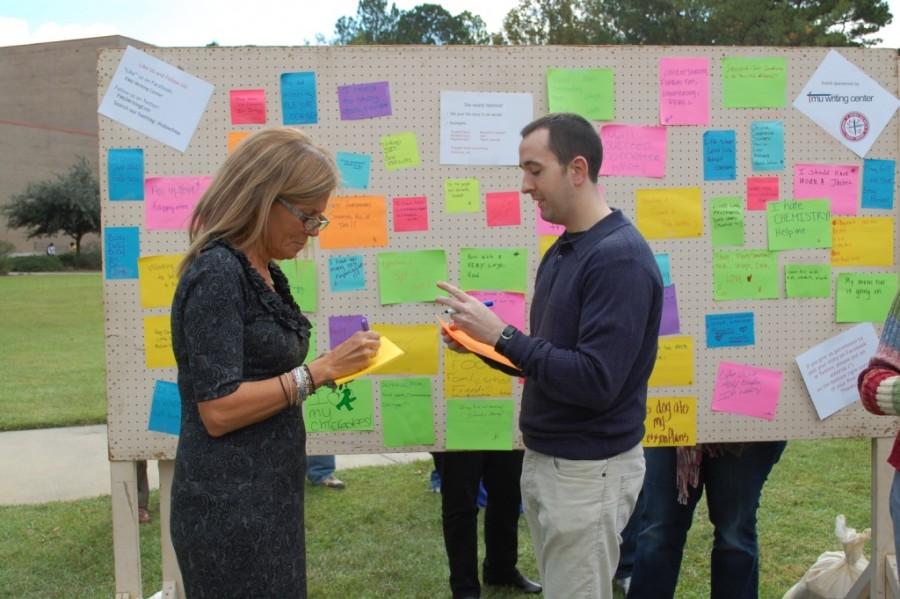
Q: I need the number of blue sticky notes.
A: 11